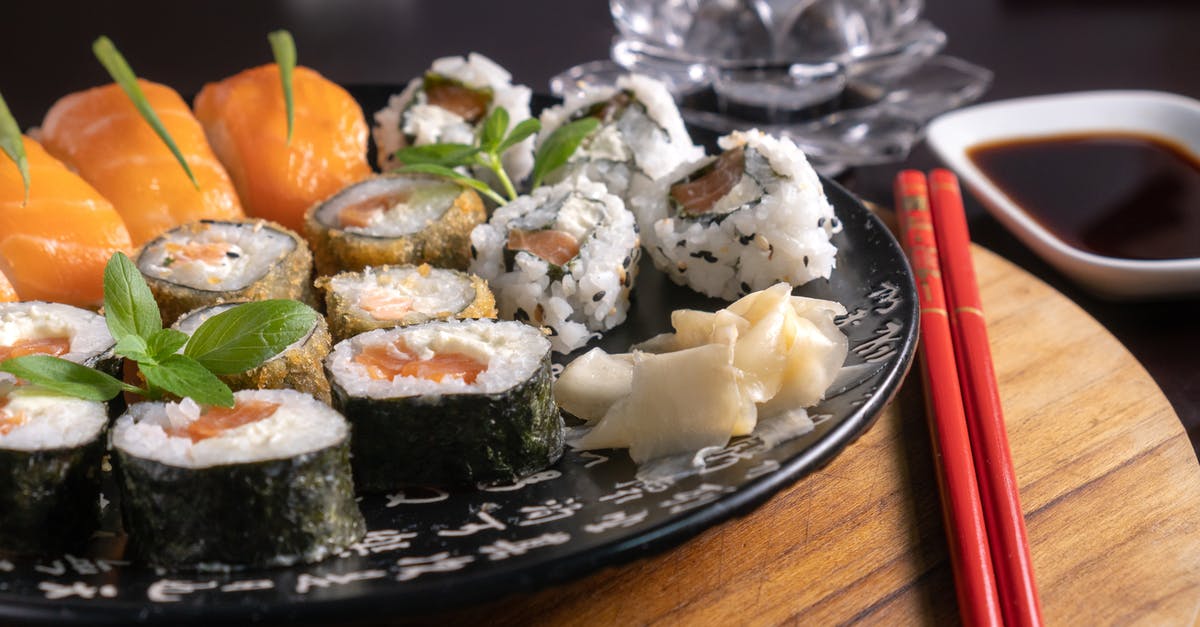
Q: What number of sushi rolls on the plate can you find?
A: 12